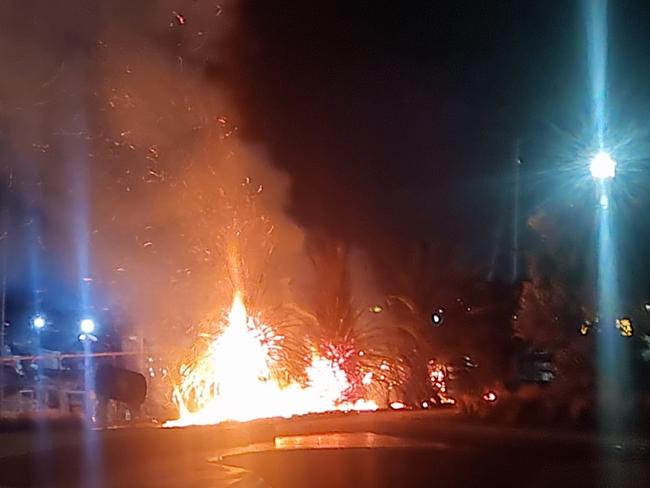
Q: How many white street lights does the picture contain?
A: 3